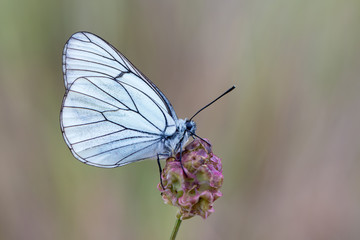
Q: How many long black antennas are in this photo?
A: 1